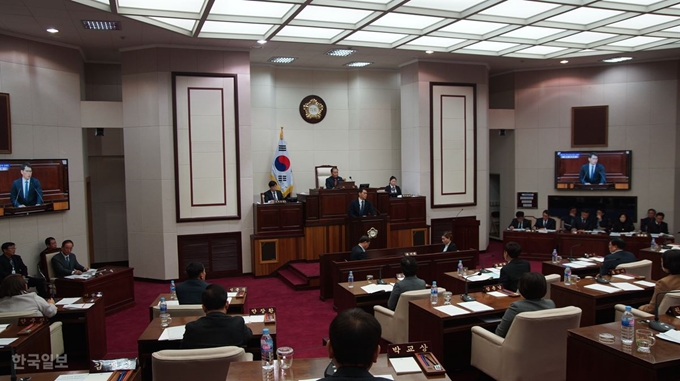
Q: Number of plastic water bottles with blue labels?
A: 10